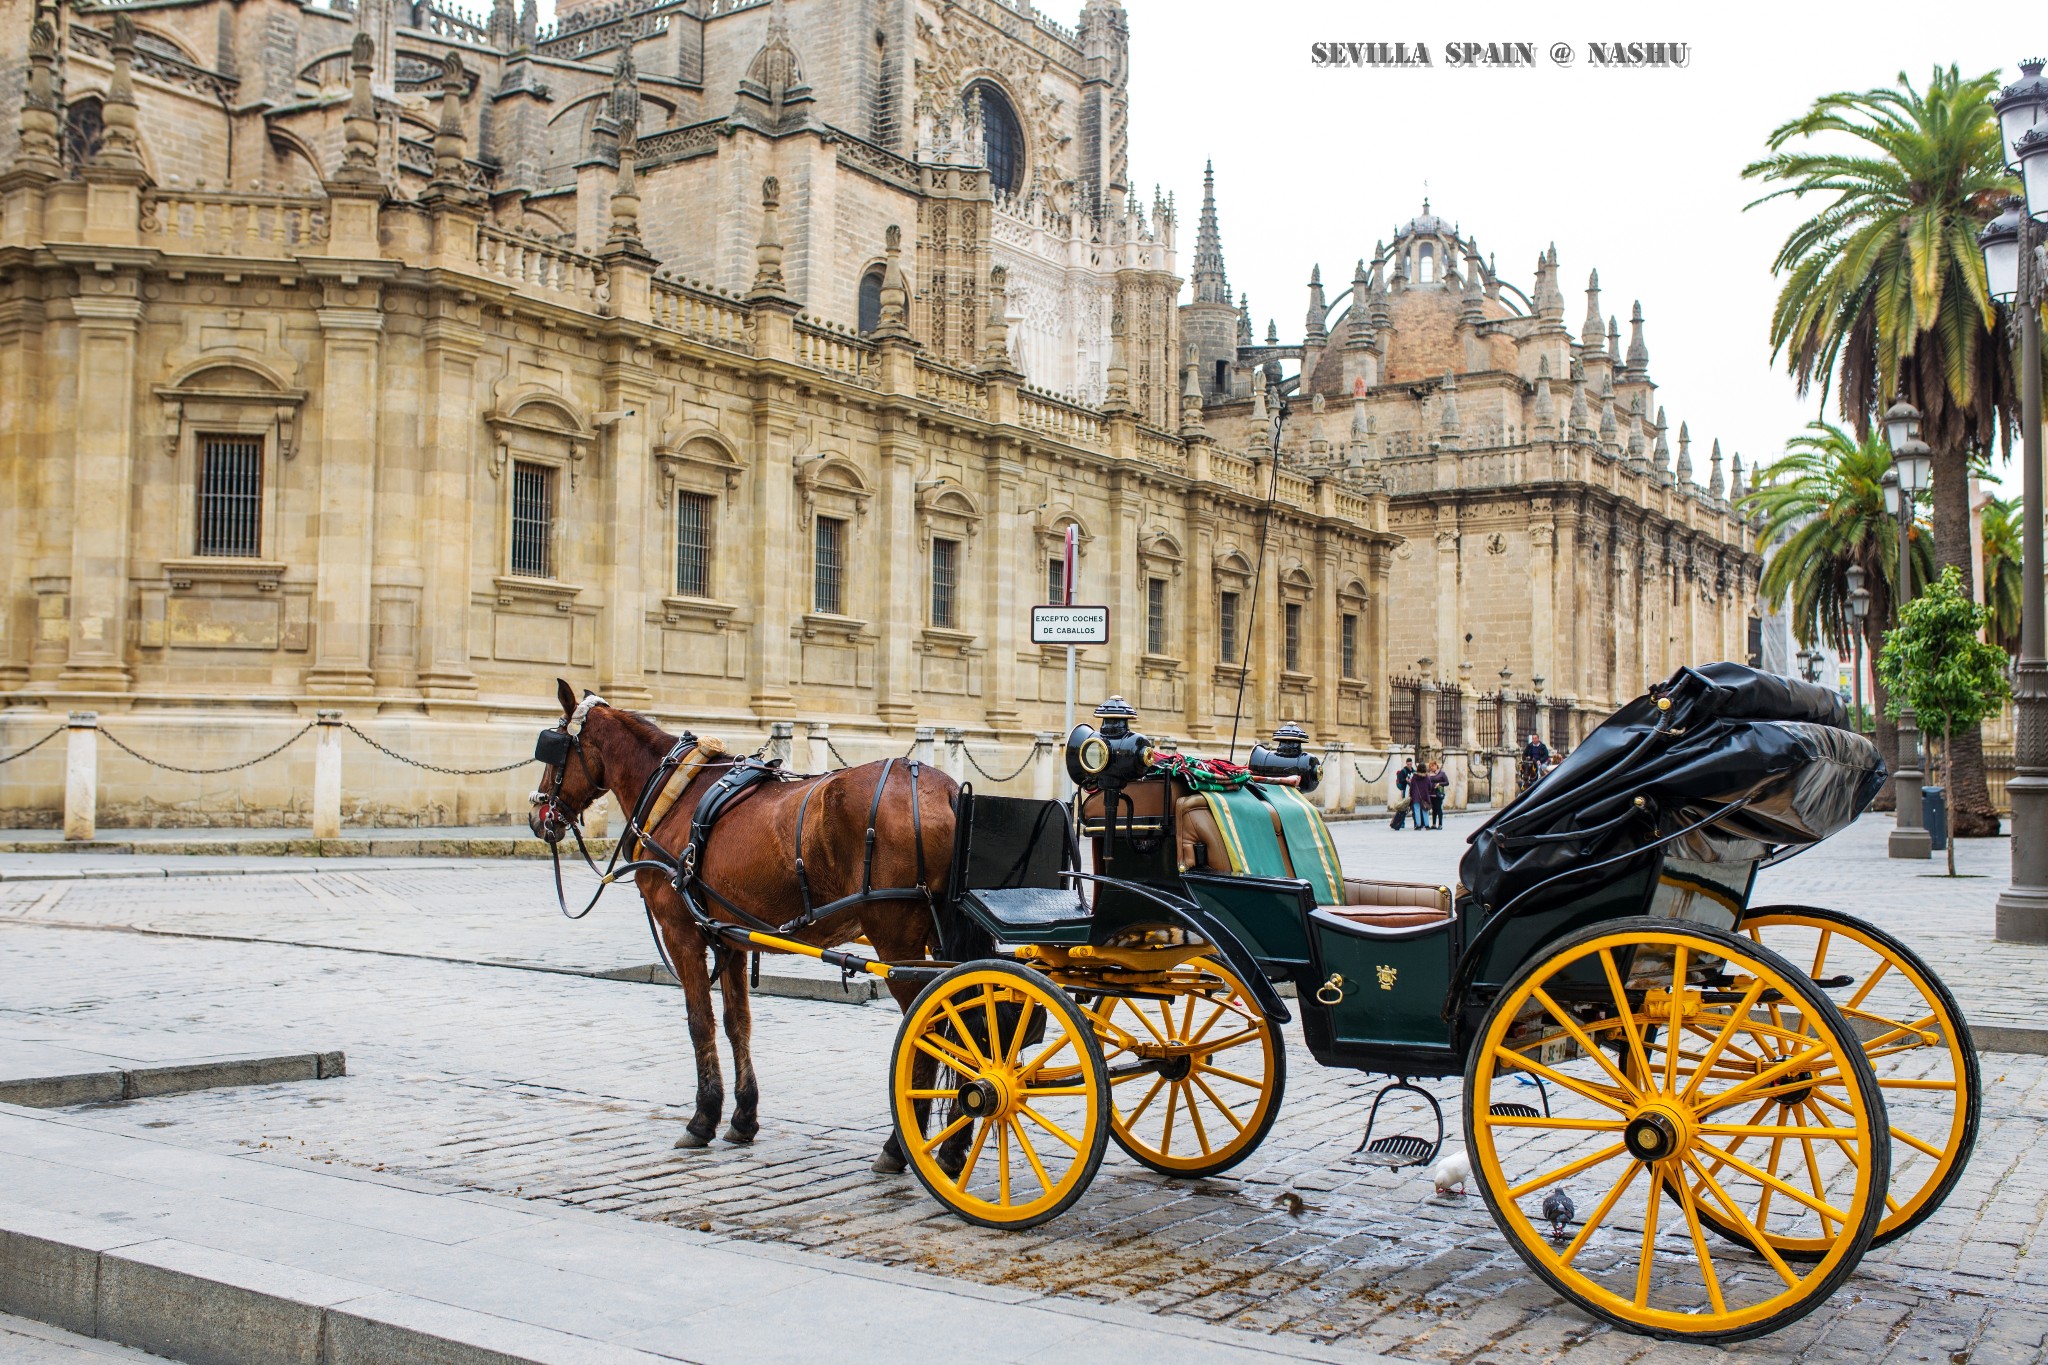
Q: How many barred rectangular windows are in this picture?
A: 10